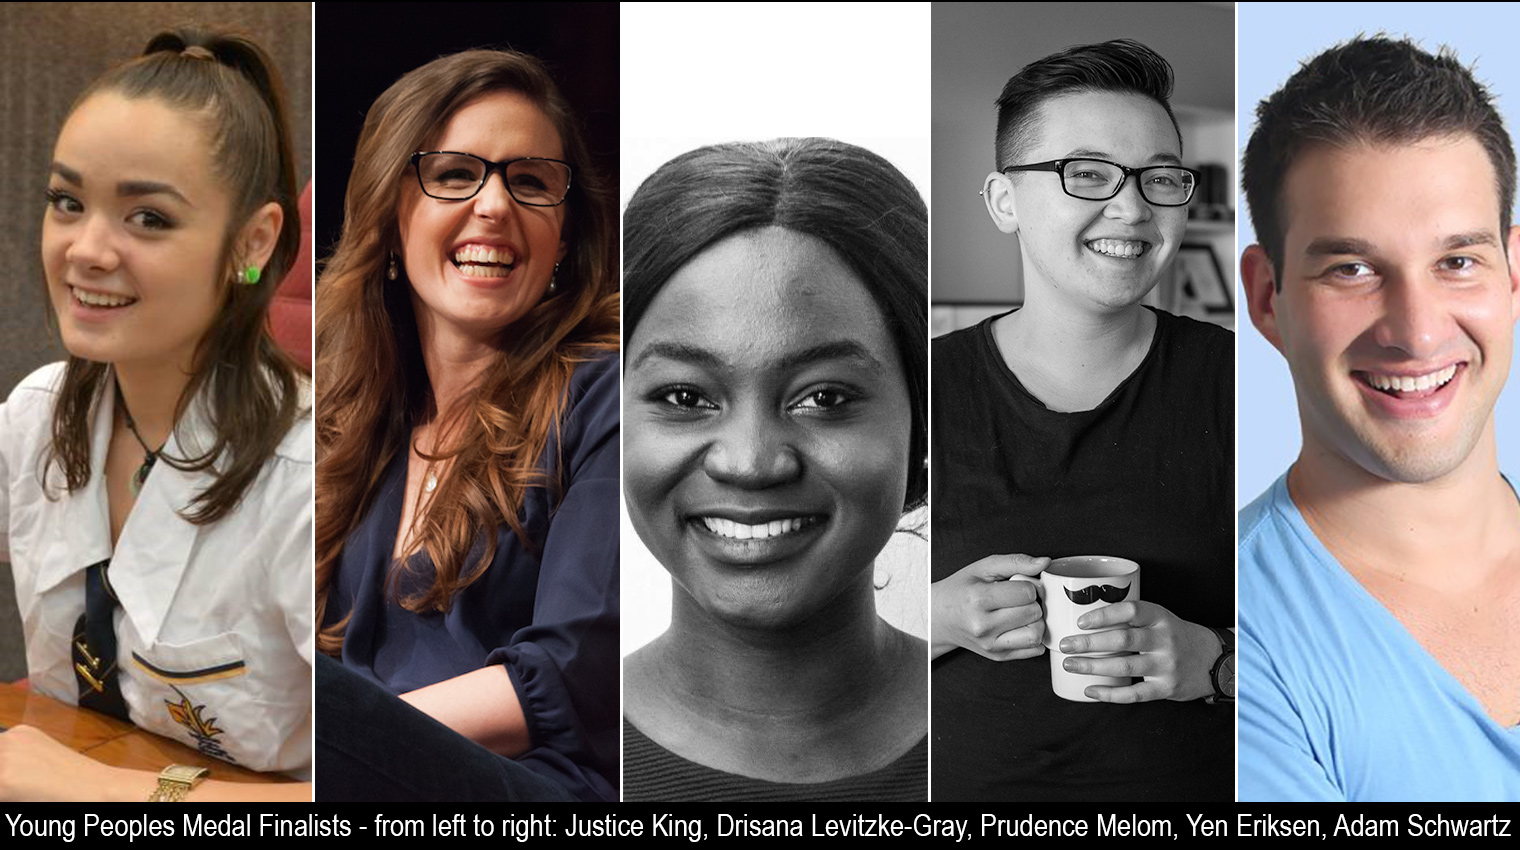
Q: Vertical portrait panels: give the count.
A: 5